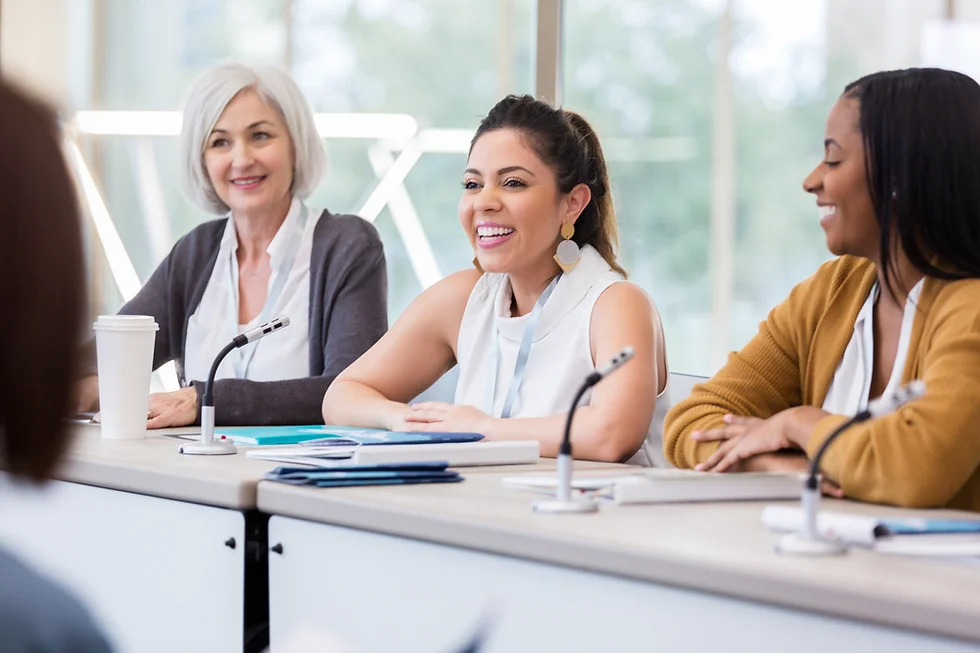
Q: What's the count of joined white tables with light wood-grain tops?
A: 2